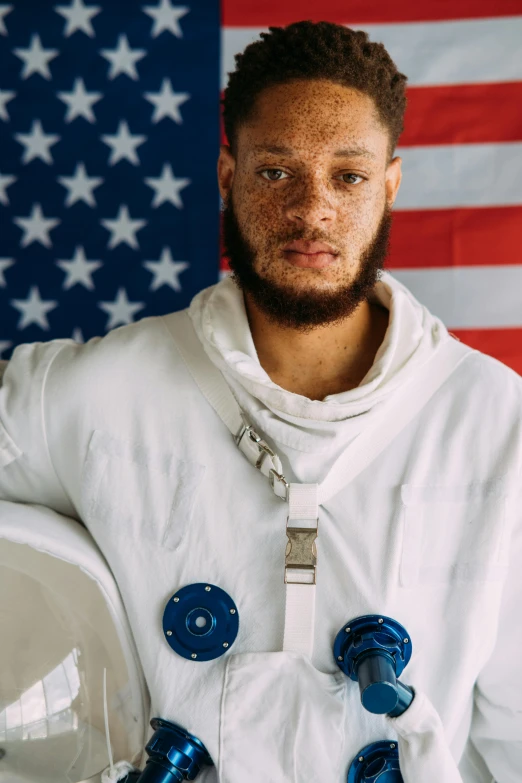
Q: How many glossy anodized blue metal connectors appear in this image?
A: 4